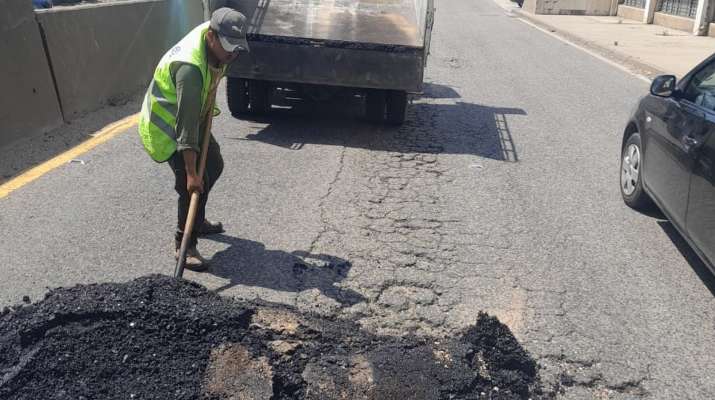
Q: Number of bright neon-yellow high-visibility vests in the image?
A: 1